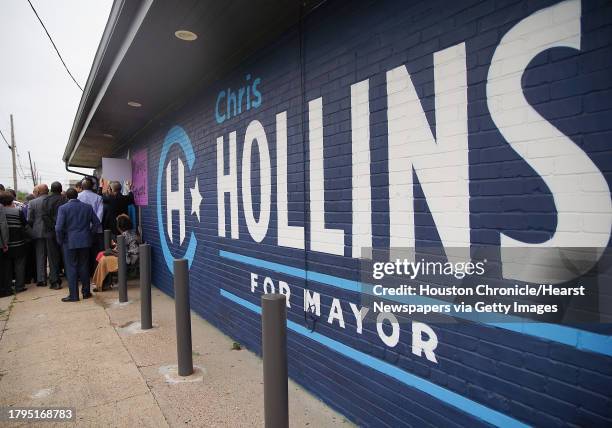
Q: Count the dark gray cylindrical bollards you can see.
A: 5